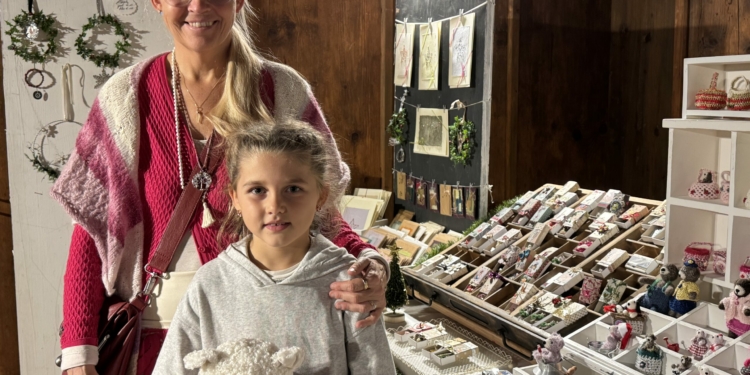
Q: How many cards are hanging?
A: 11